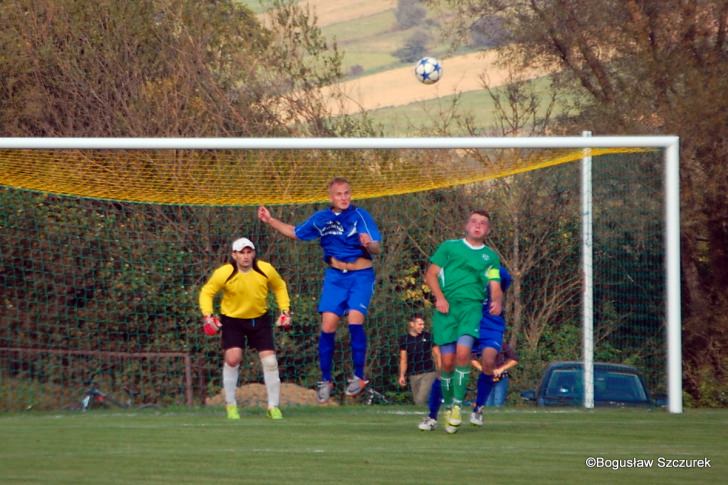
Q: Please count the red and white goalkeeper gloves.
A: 2